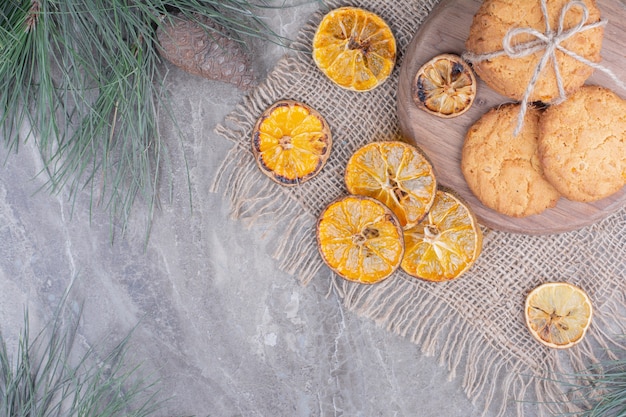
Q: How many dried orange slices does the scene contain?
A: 7